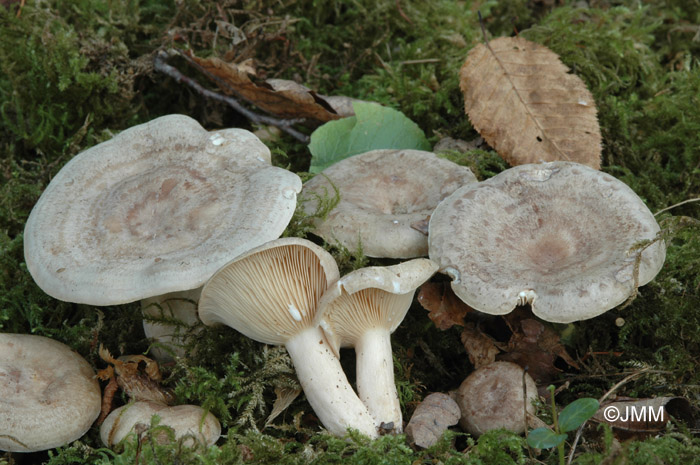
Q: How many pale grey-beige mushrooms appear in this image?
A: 8